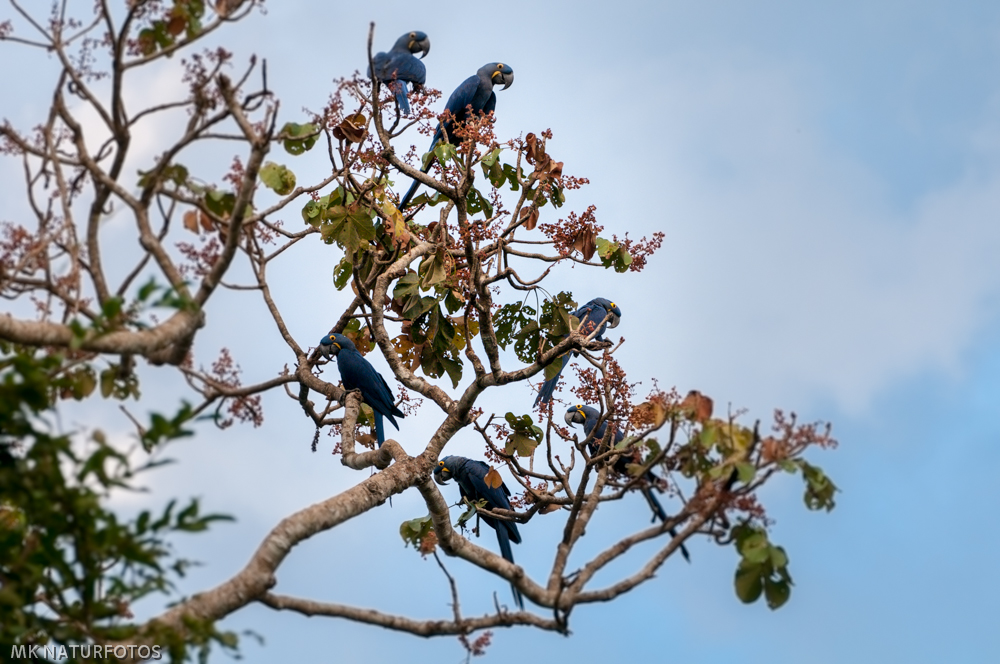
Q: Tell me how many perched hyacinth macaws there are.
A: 6